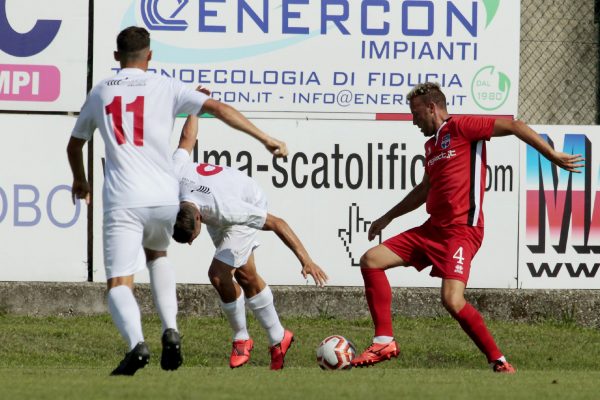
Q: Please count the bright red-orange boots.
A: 4